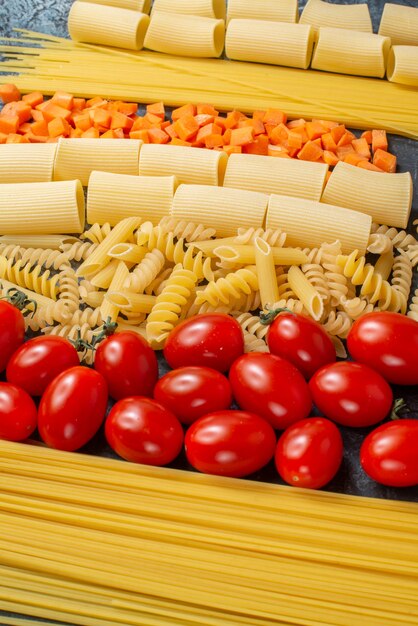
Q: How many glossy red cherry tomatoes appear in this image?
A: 15